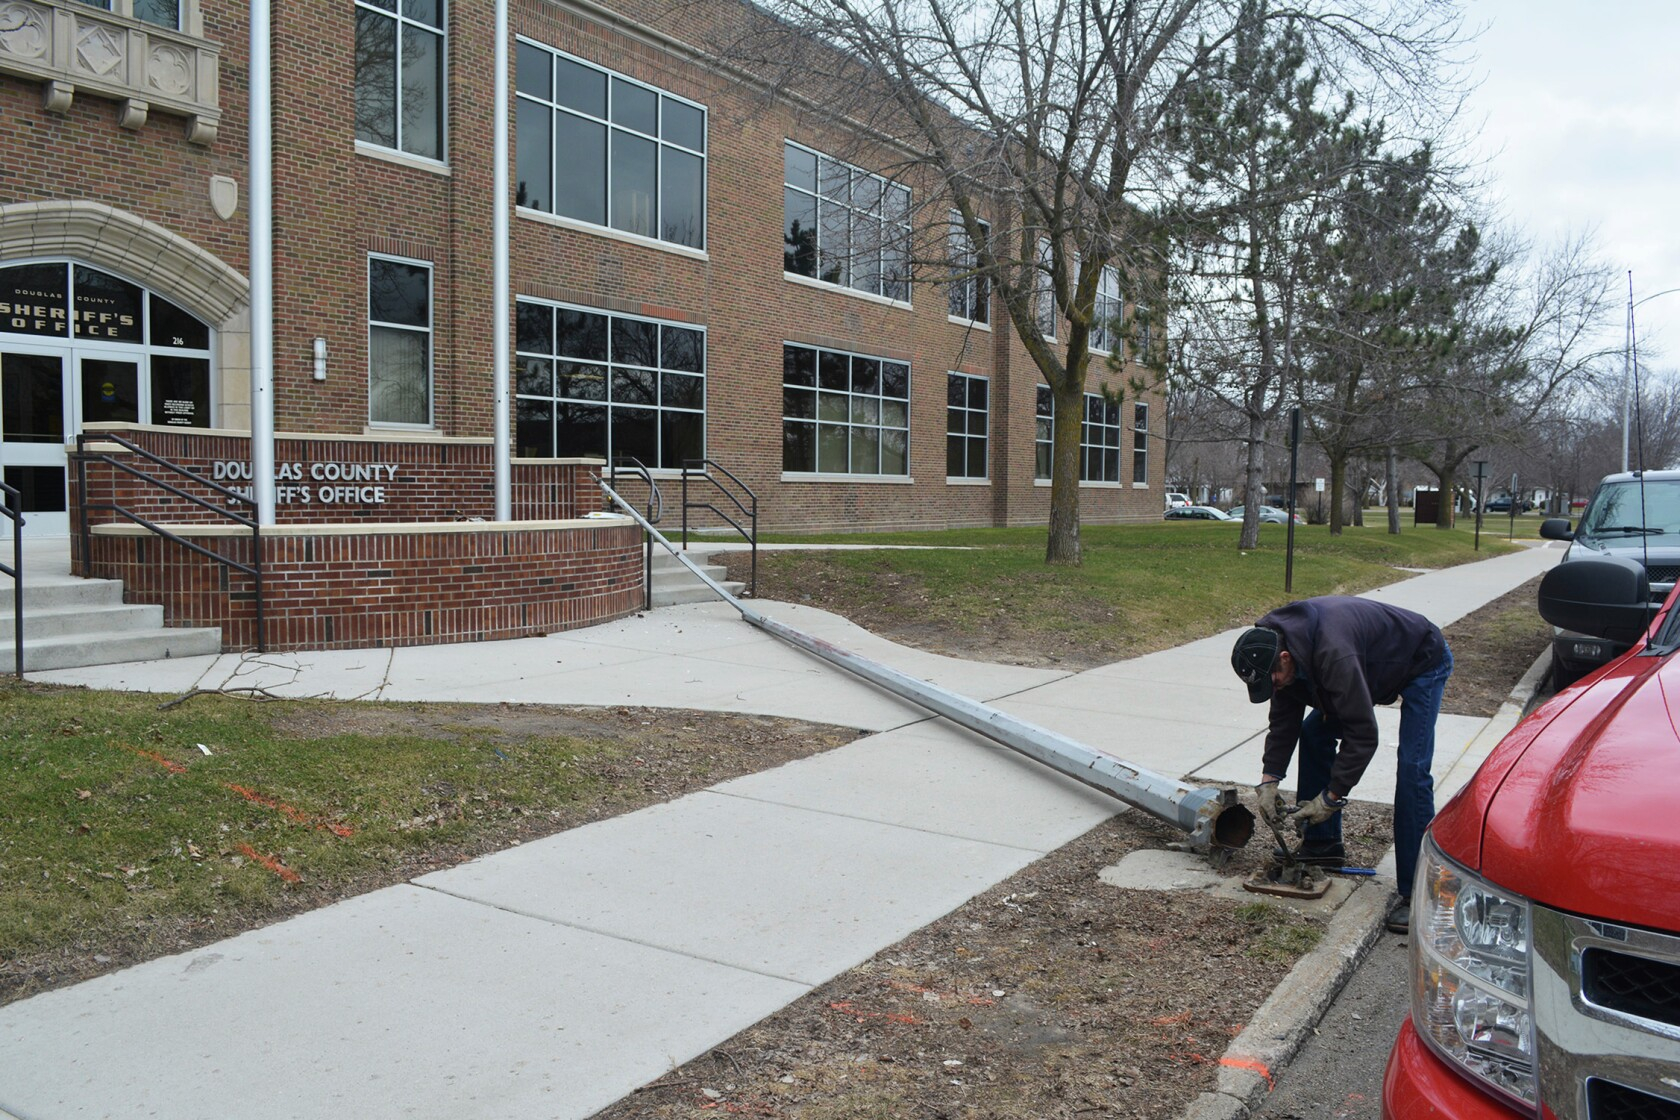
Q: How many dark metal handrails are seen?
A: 4